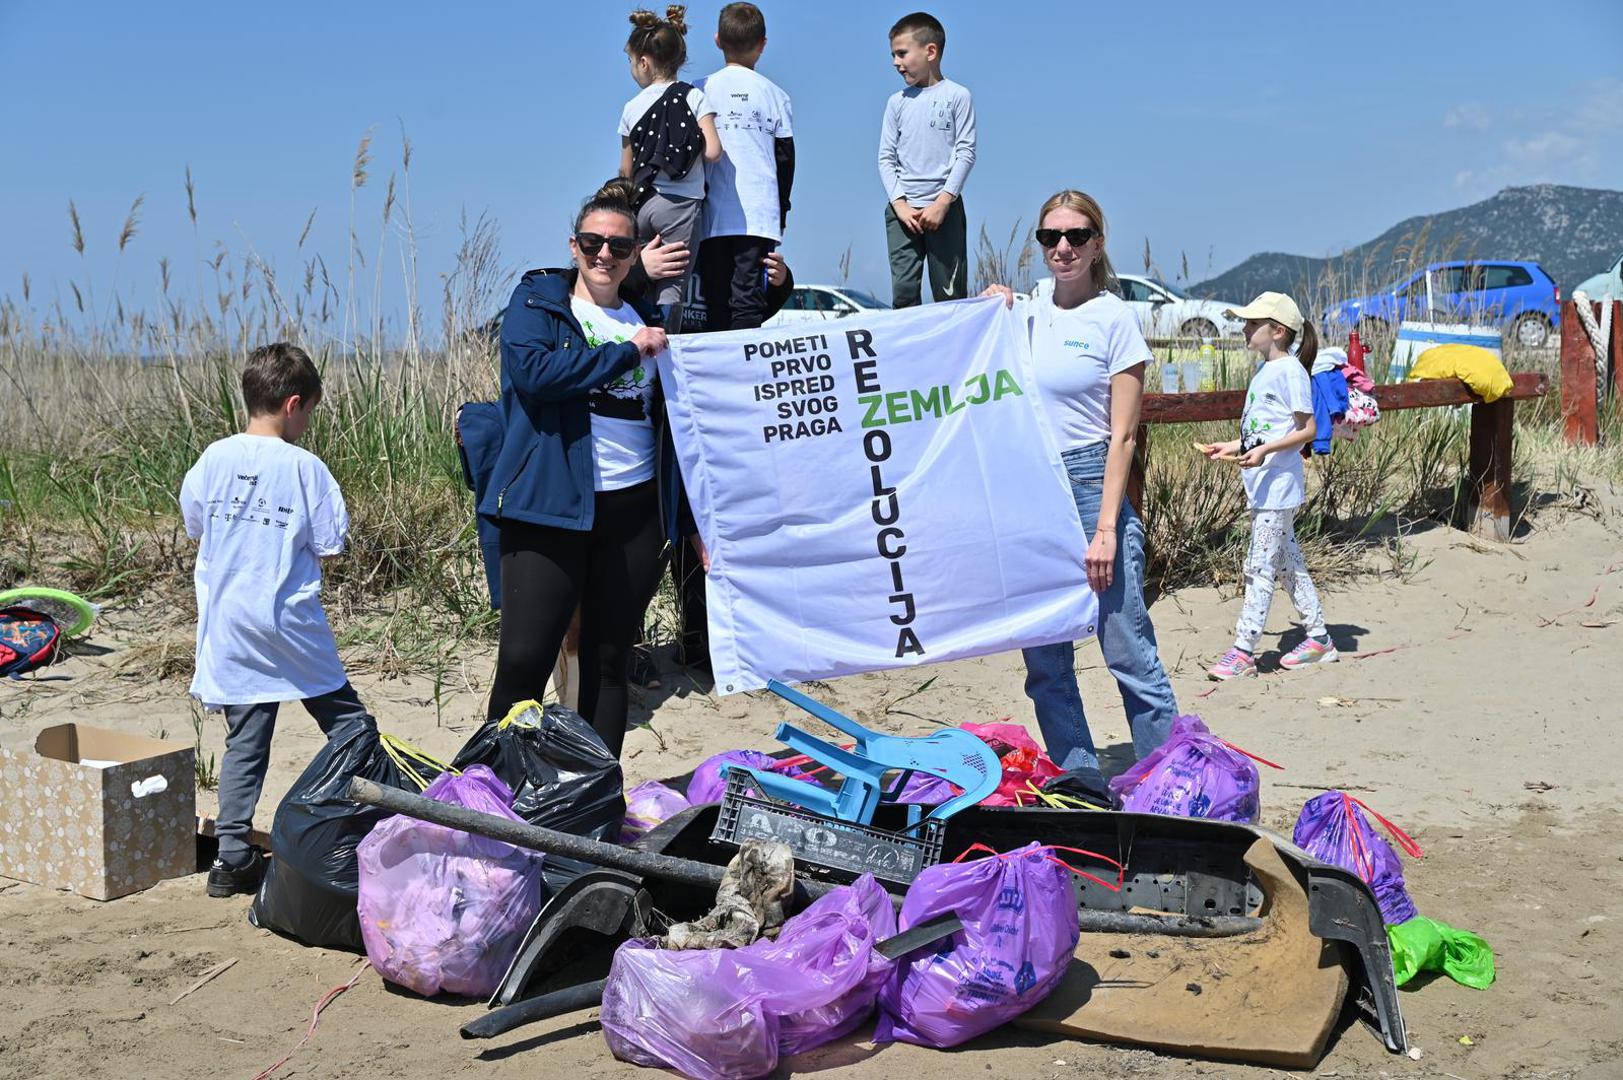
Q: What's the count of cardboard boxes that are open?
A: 1